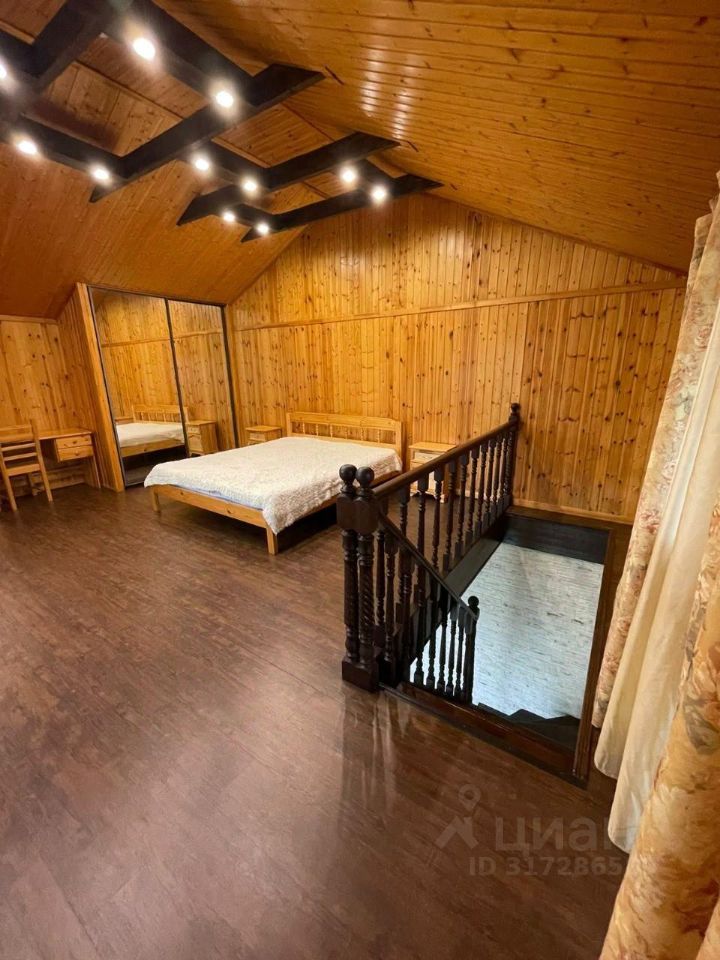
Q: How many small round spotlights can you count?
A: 11